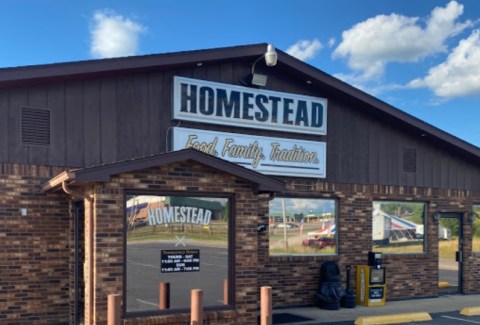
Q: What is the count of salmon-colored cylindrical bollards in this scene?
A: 3